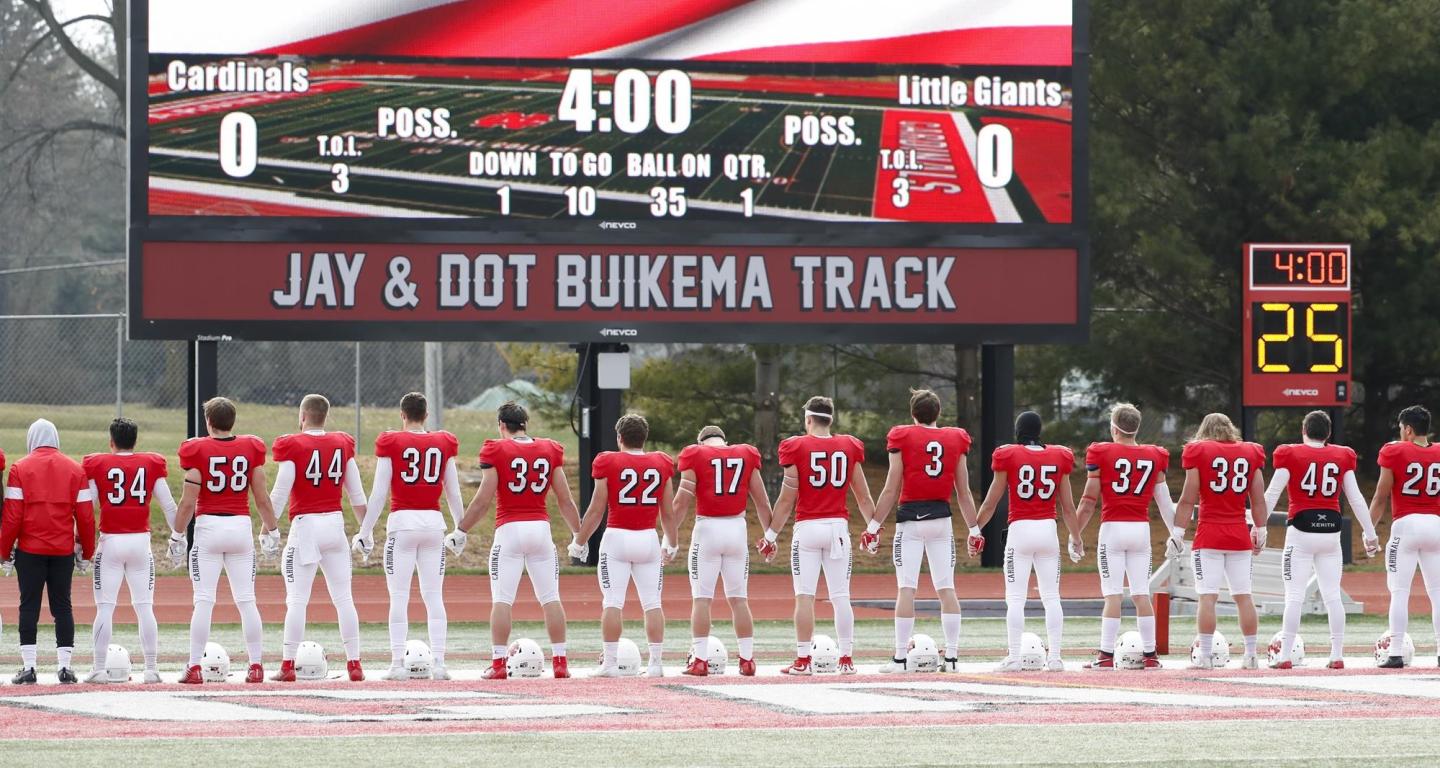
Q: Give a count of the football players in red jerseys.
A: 14